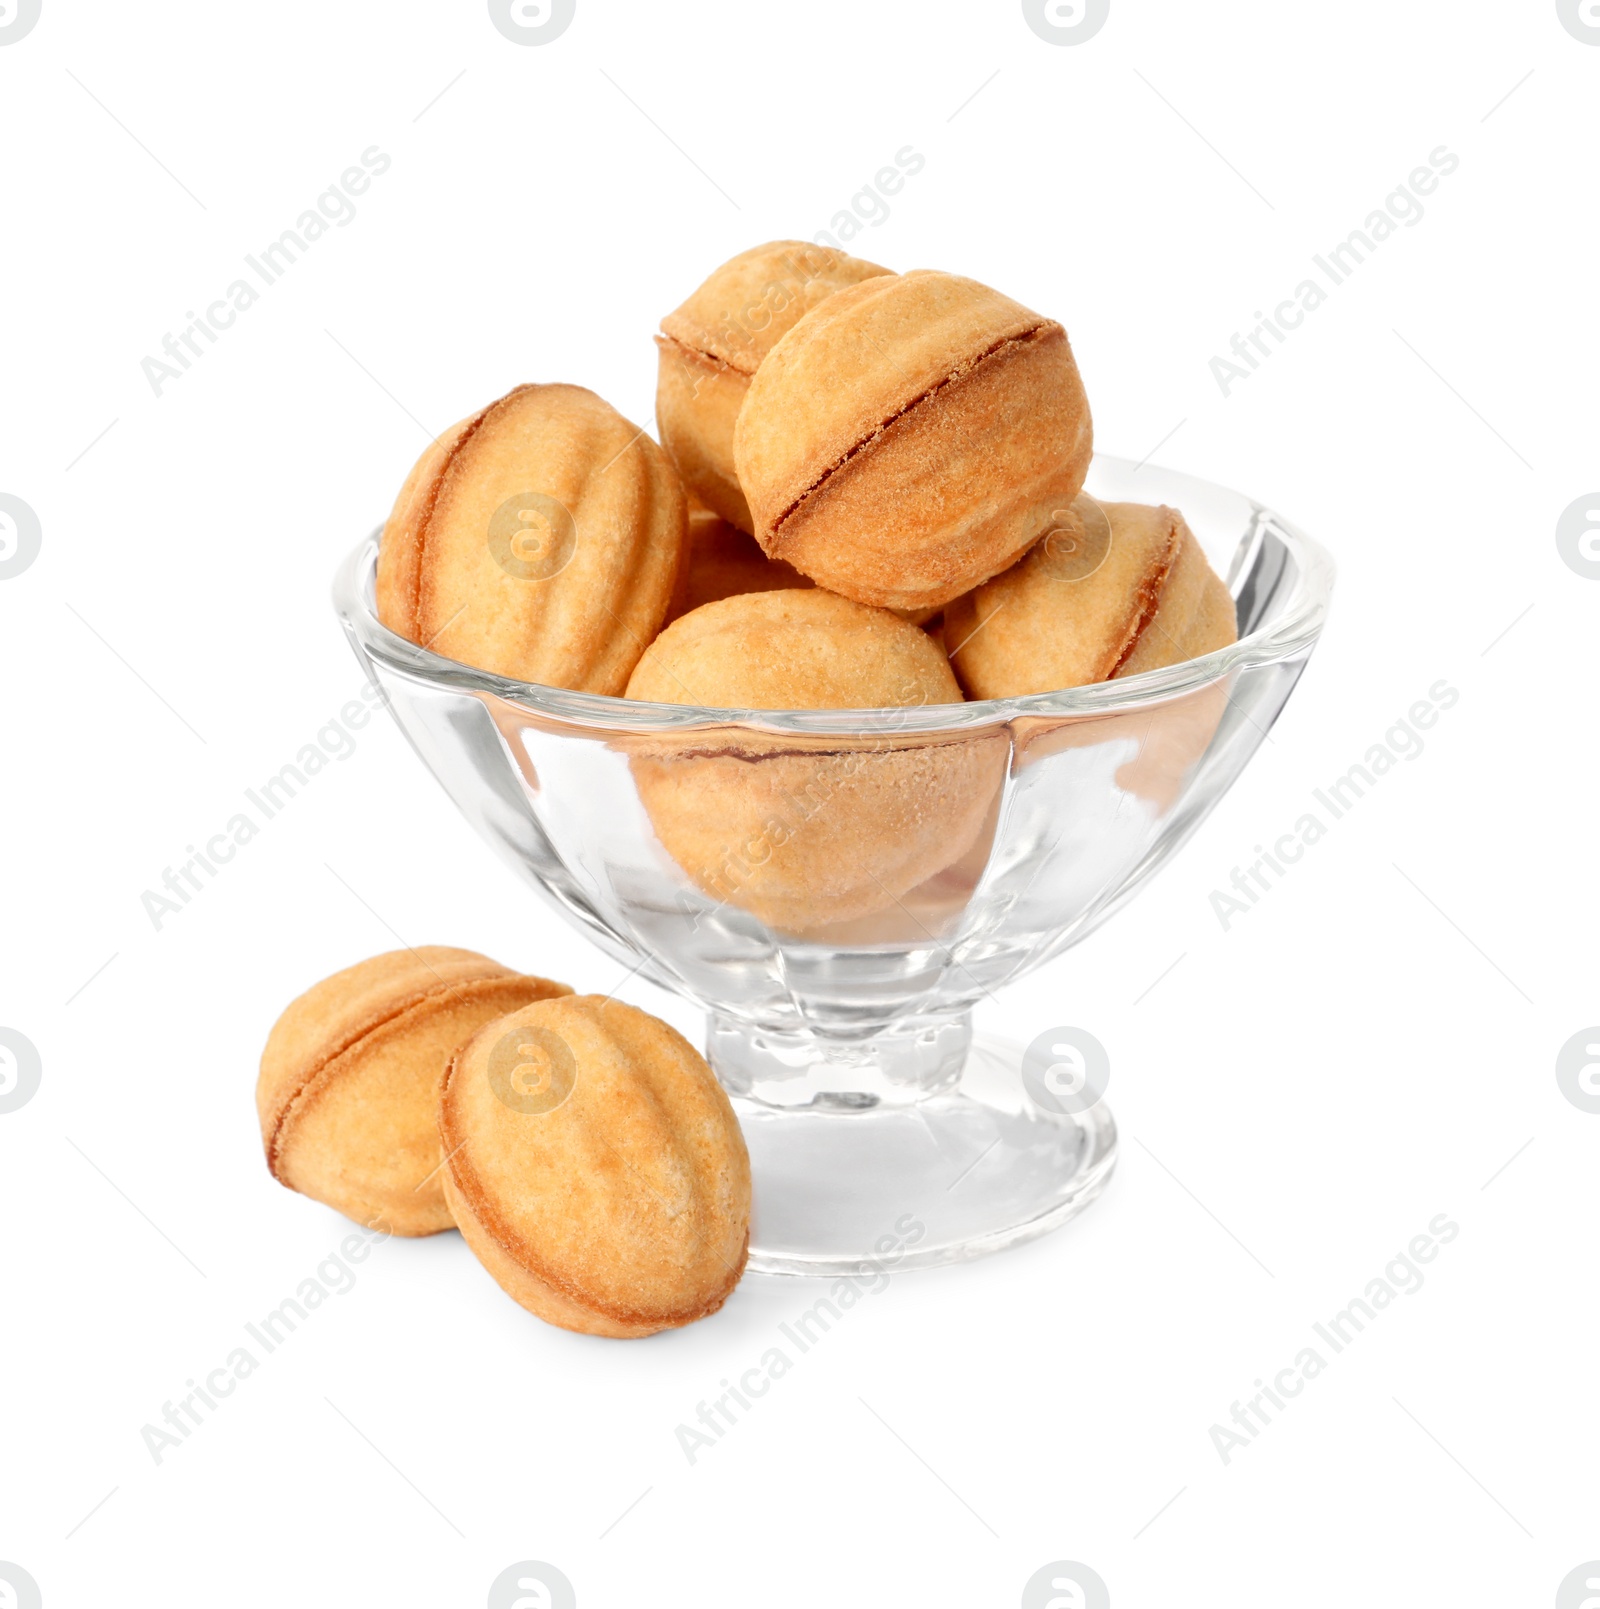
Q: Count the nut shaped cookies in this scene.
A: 8